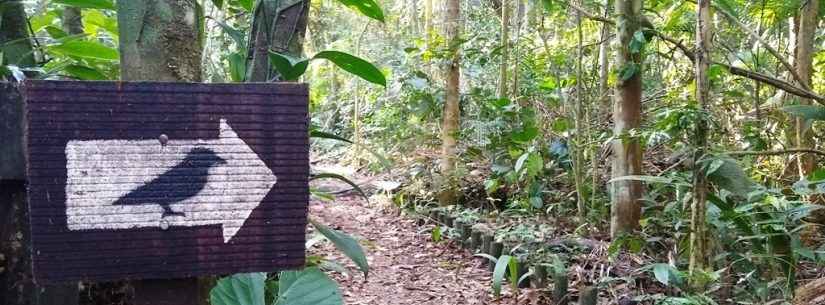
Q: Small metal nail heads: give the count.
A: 2